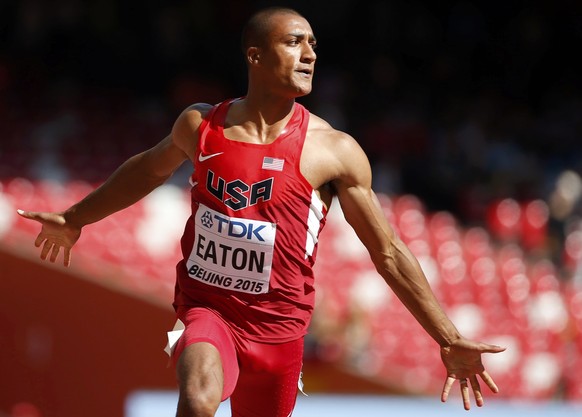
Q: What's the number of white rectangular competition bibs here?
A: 1